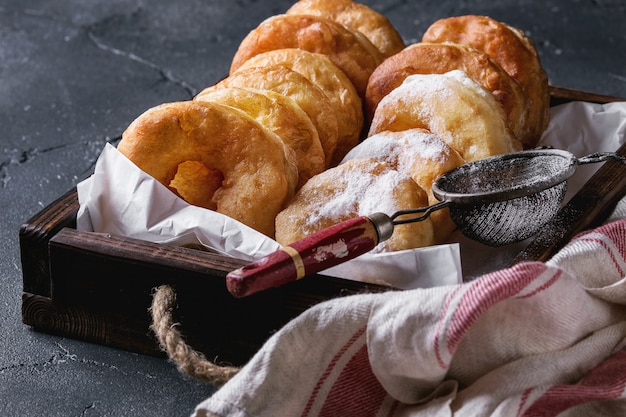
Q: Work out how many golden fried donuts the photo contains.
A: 11